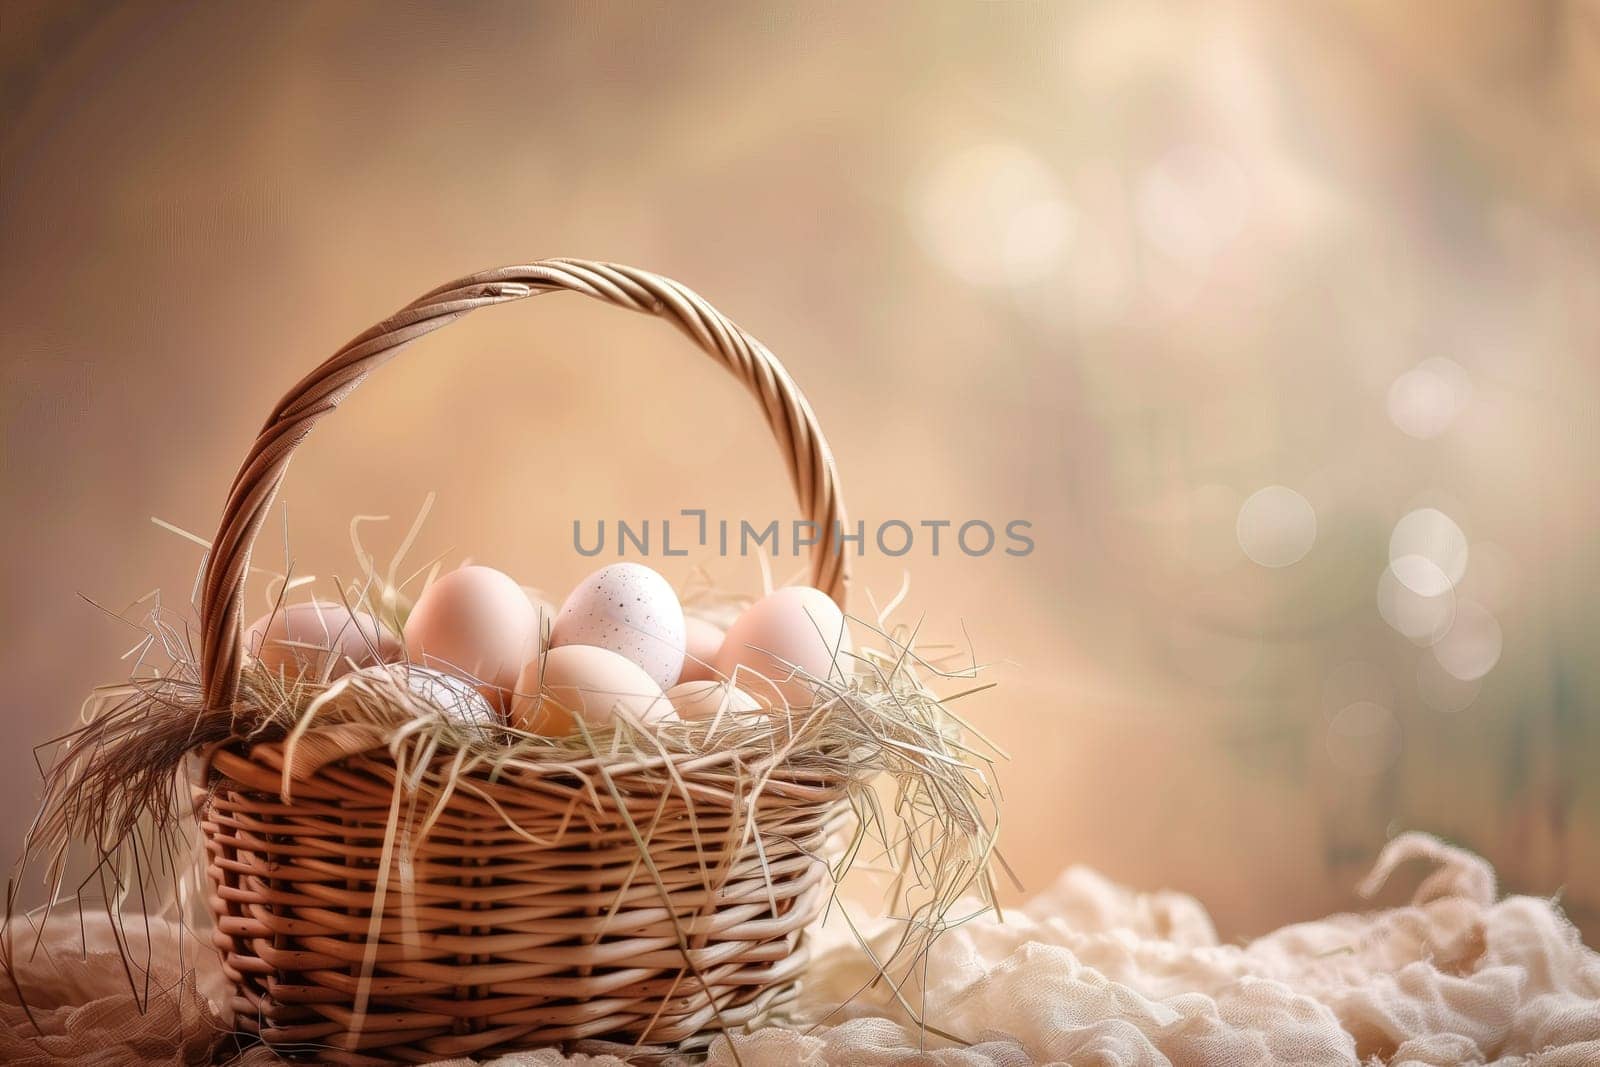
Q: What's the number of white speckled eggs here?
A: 1